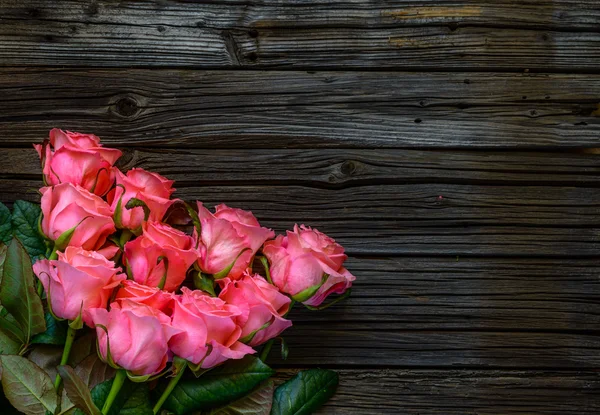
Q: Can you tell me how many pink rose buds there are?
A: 11